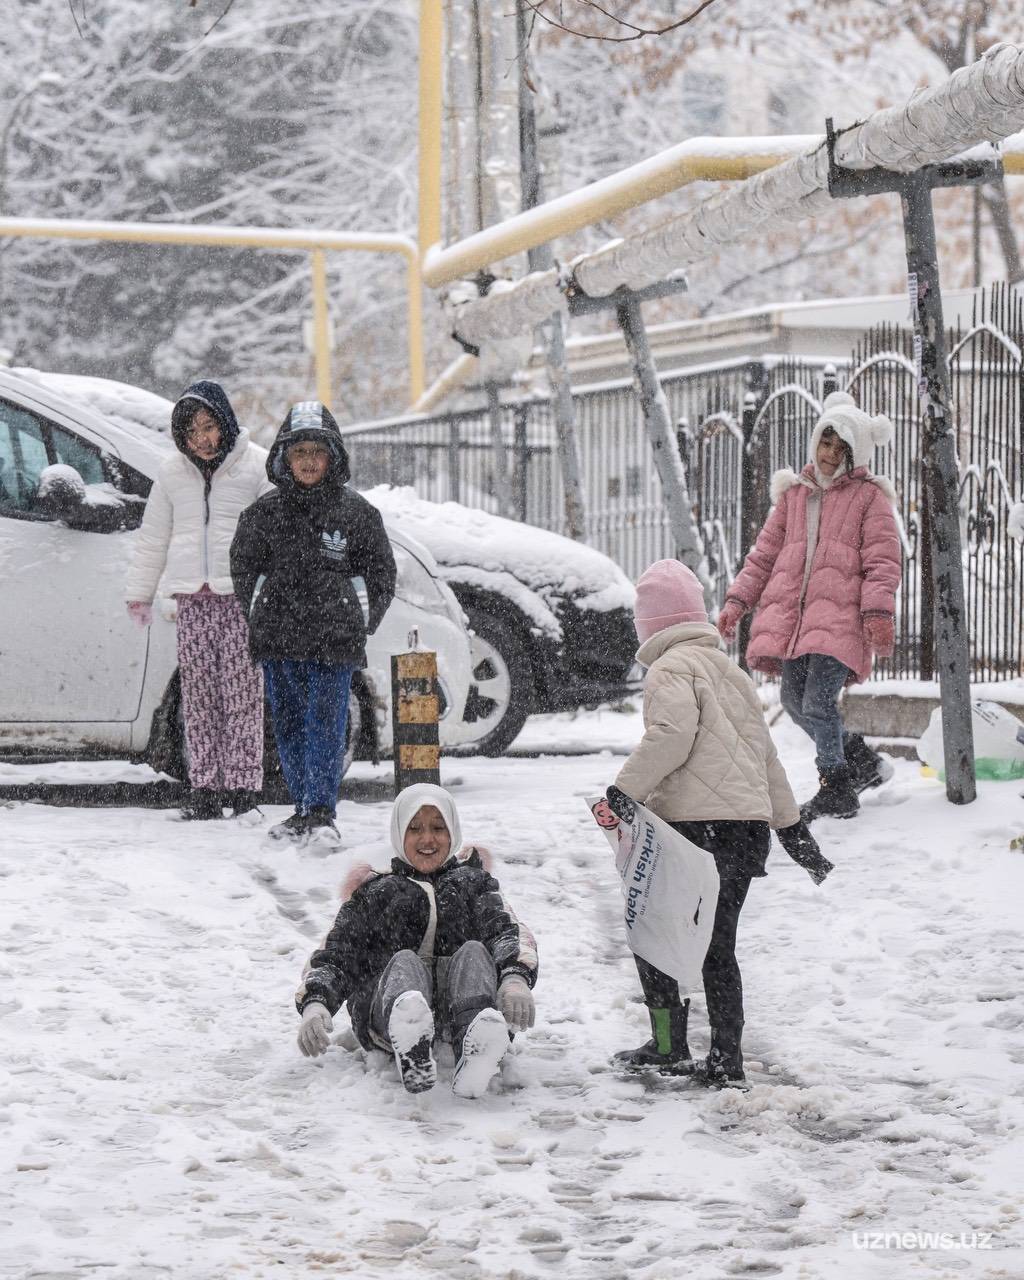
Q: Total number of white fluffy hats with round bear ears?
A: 1